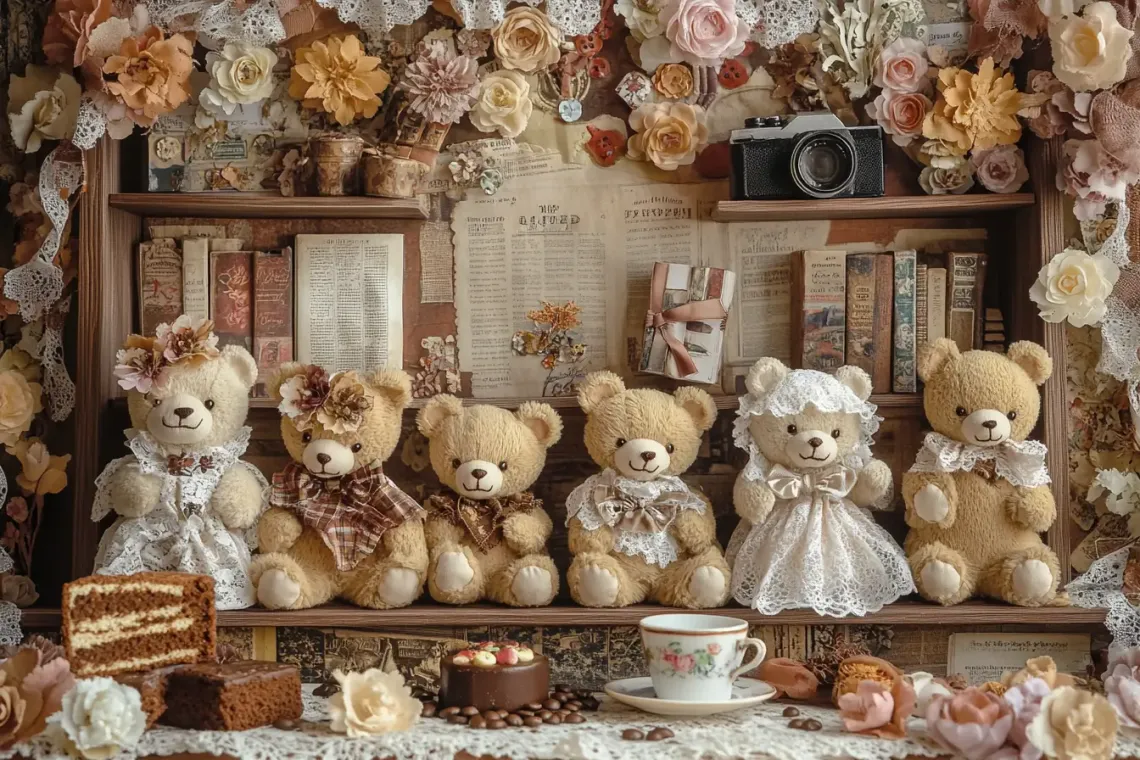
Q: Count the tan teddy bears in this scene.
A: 4